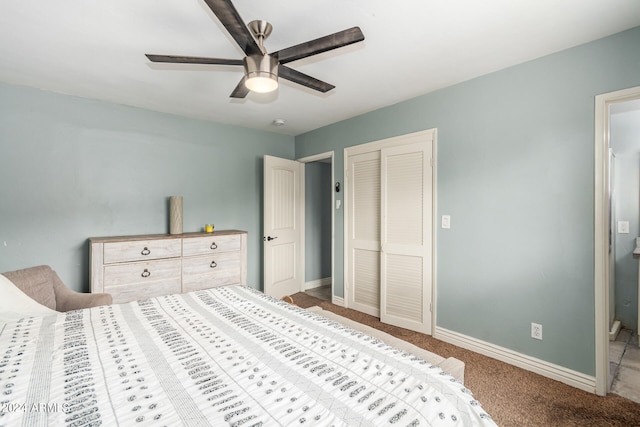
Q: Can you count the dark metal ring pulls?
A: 4